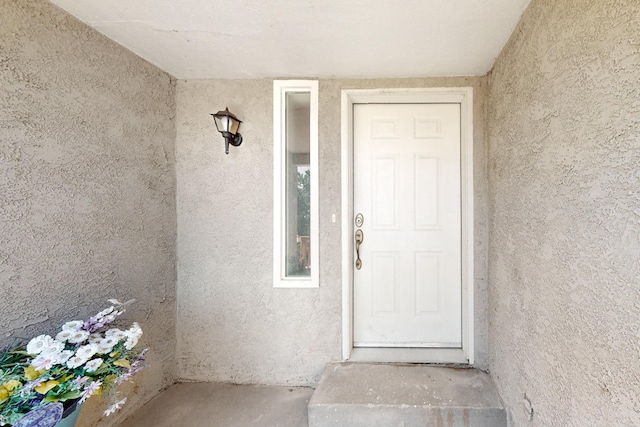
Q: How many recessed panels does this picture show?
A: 6